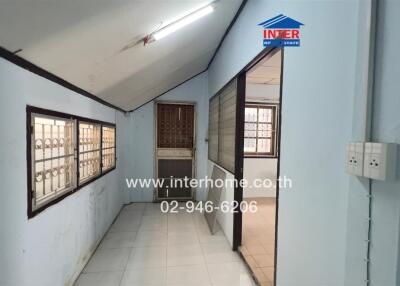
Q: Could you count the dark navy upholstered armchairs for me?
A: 0